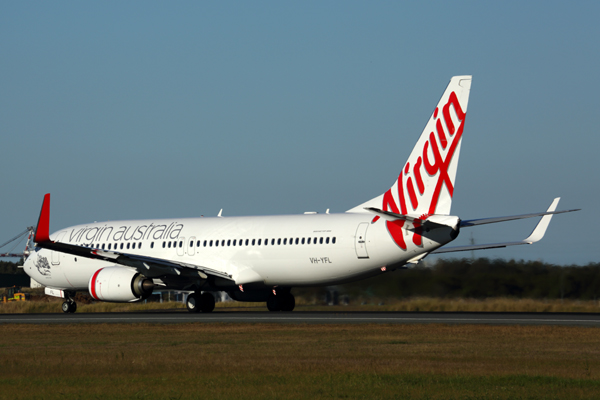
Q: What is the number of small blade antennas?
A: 2